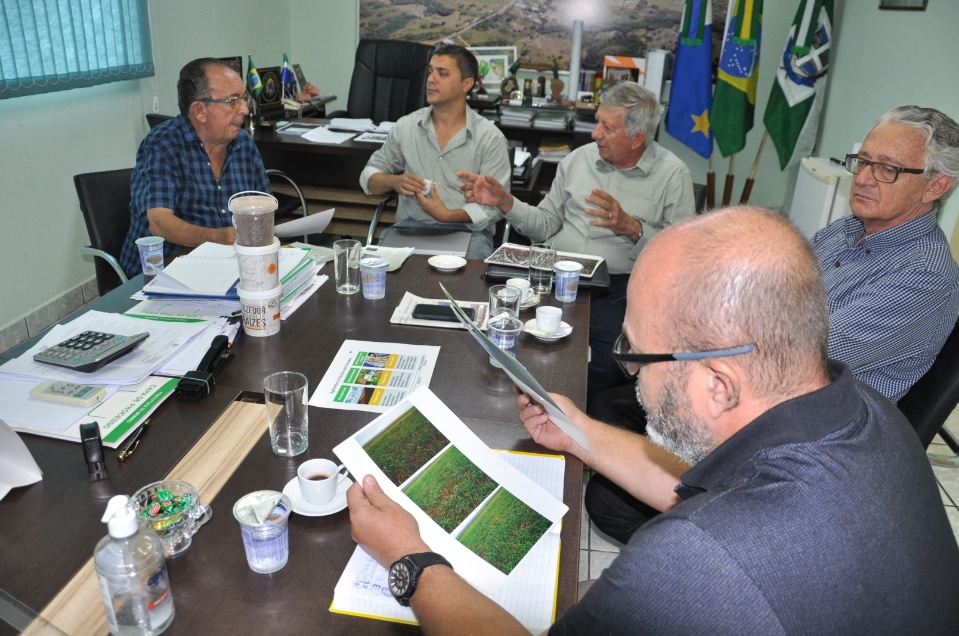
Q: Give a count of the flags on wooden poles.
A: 3